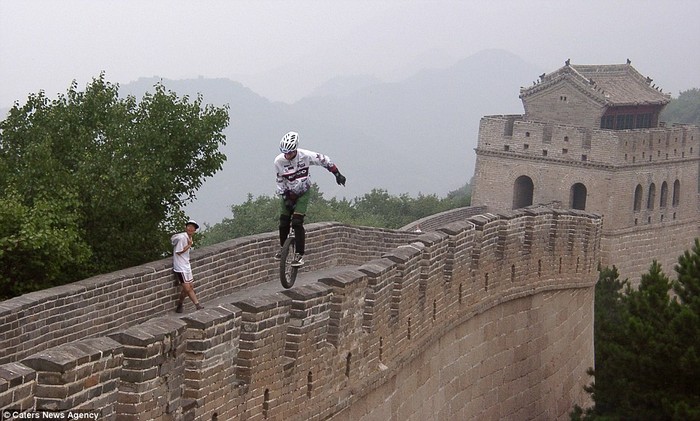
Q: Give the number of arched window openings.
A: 6